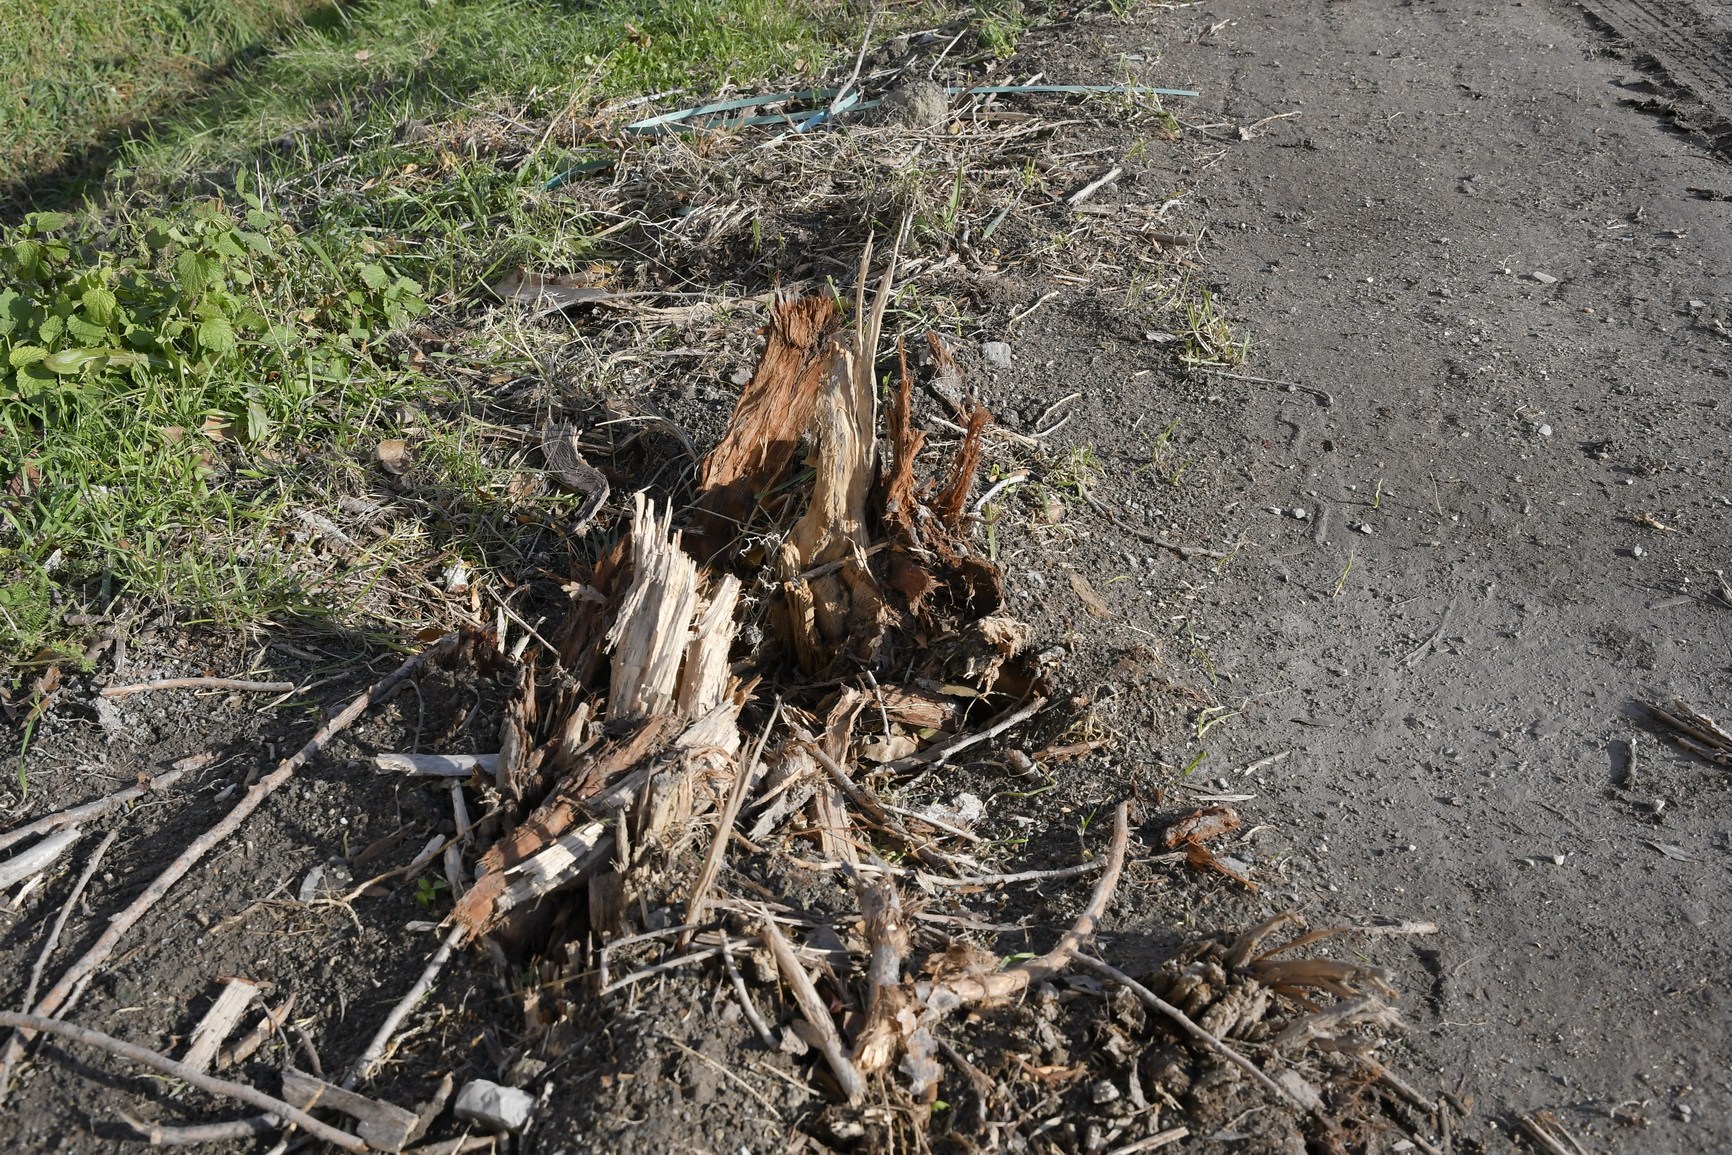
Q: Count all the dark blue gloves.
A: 0